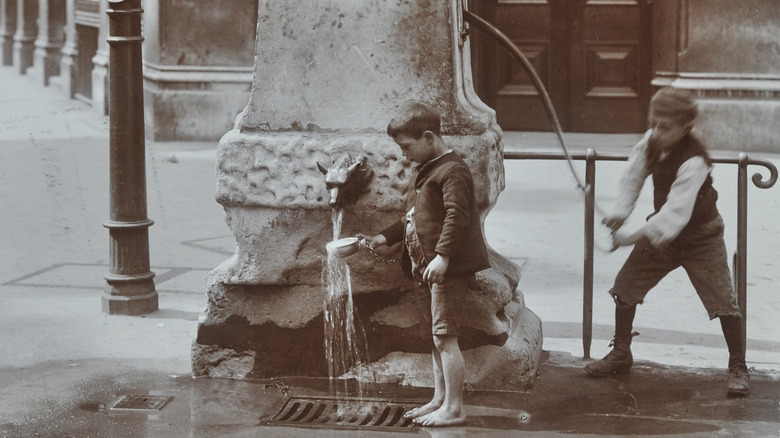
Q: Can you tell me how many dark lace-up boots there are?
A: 2